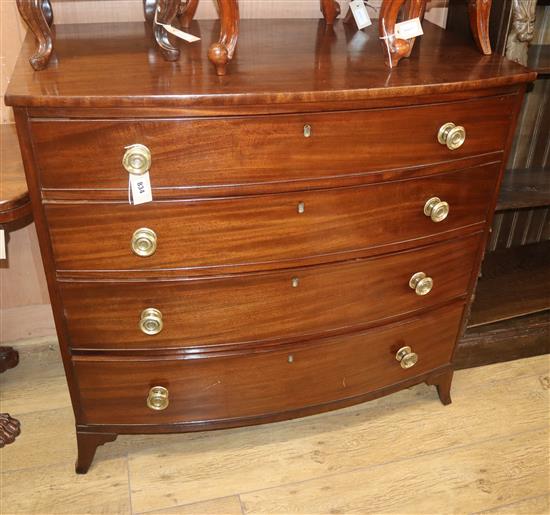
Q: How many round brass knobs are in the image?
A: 8